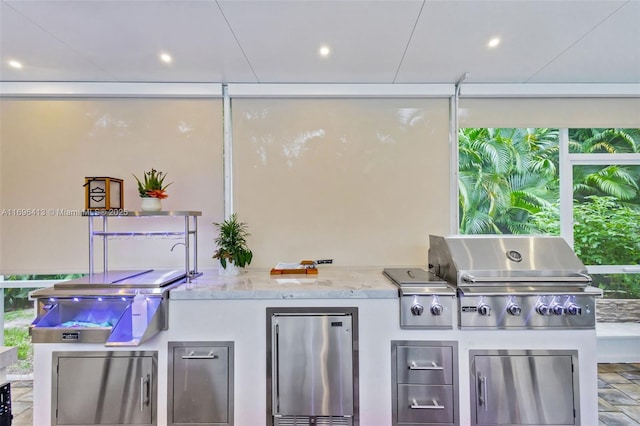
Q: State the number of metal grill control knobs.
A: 7